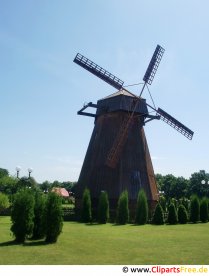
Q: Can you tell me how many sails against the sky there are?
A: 3